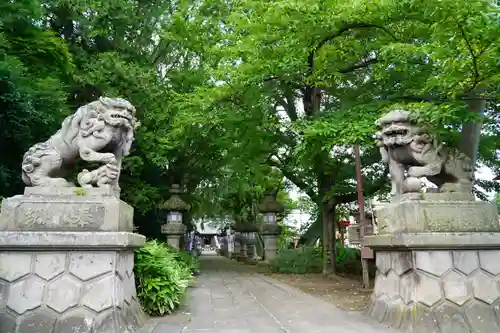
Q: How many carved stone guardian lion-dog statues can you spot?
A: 2